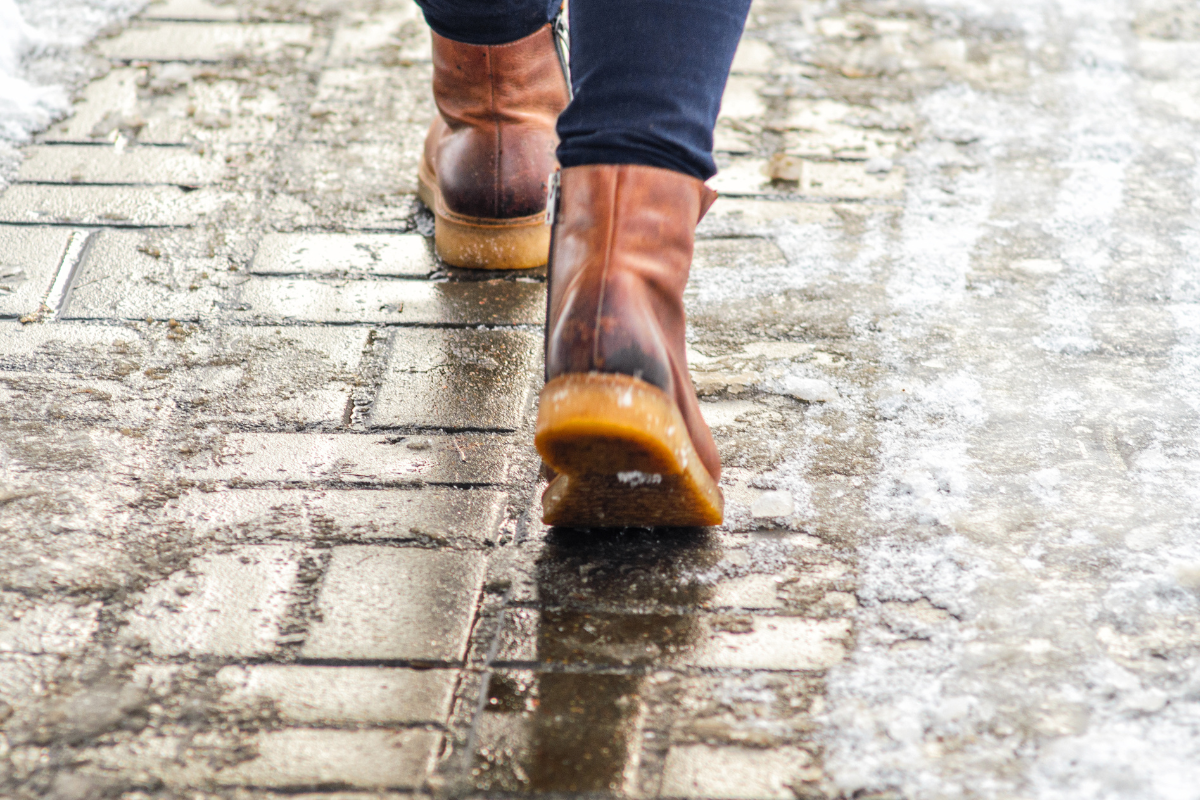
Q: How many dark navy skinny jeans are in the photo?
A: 1